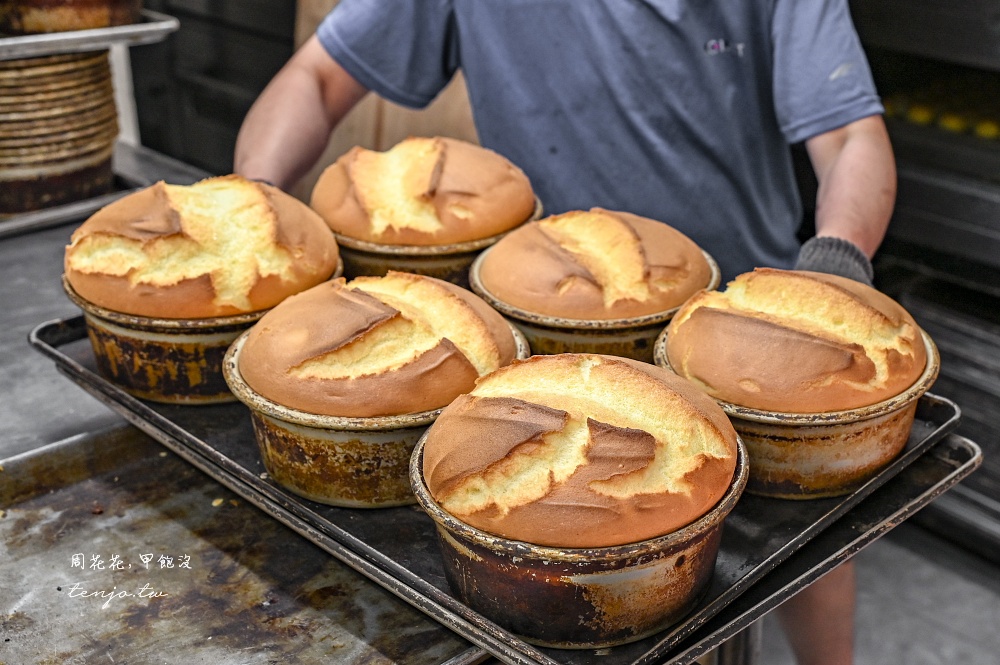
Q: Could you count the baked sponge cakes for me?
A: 6